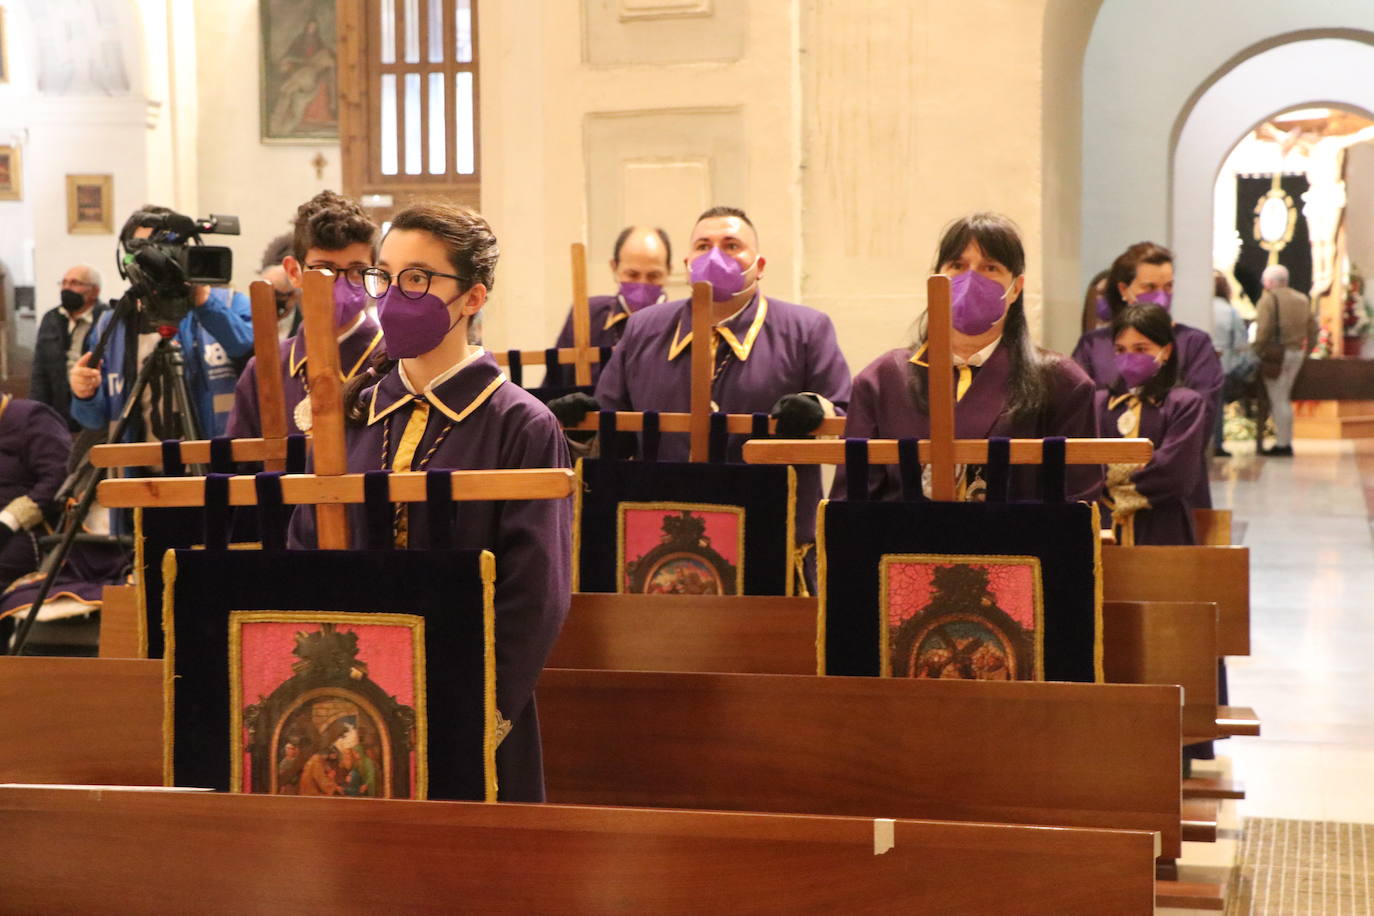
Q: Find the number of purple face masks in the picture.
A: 8